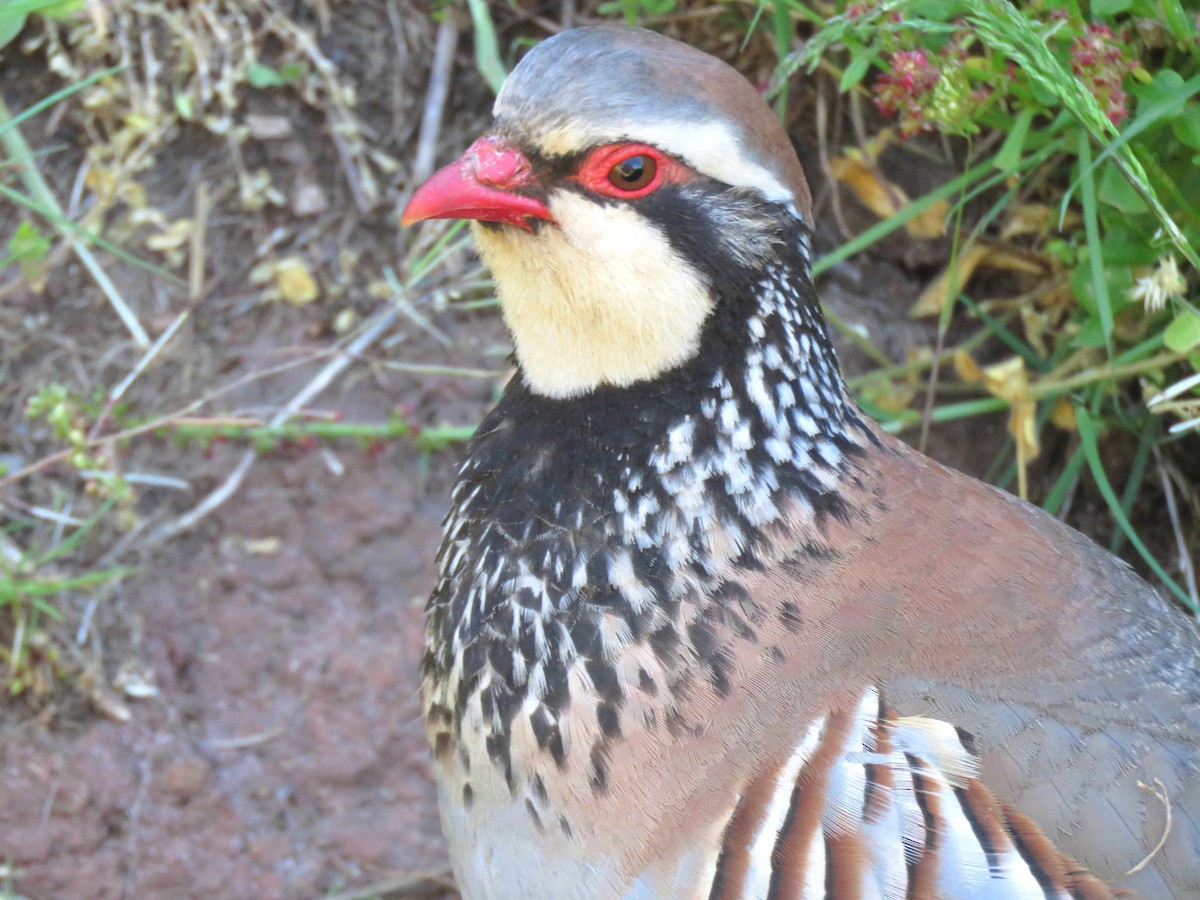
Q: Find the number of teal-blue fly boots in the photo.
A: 0